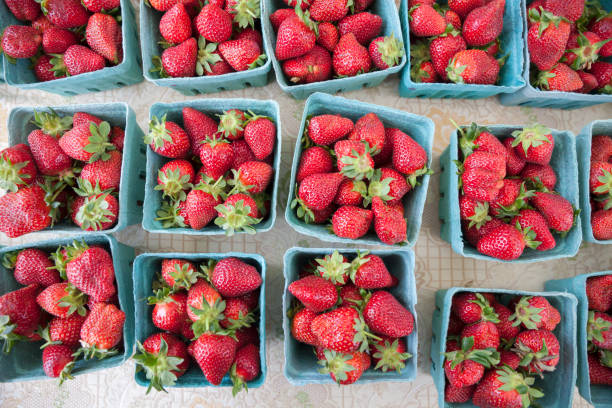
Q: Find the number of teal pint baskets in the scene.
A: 15